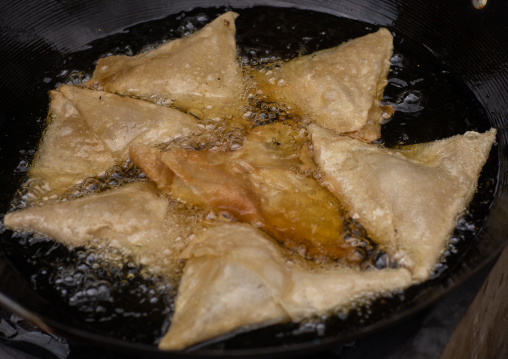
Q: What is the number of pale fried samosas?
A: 6